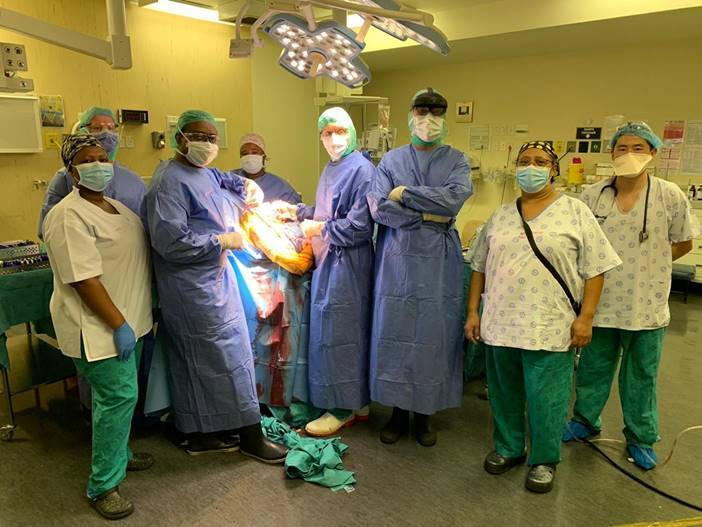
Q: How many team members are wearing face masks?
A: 8